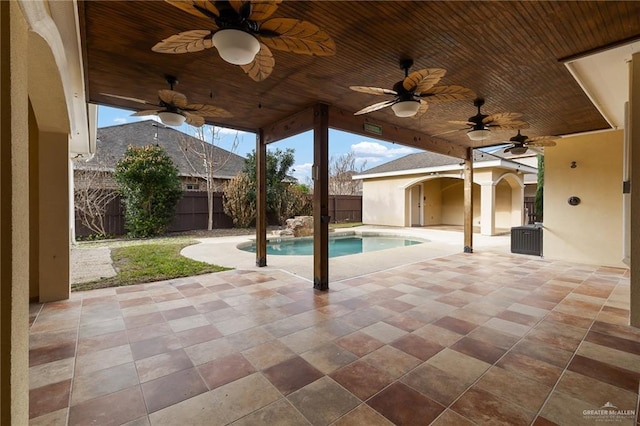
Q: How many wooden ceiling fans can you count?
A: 5